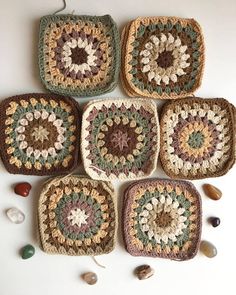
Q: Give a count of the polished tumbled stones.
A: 8